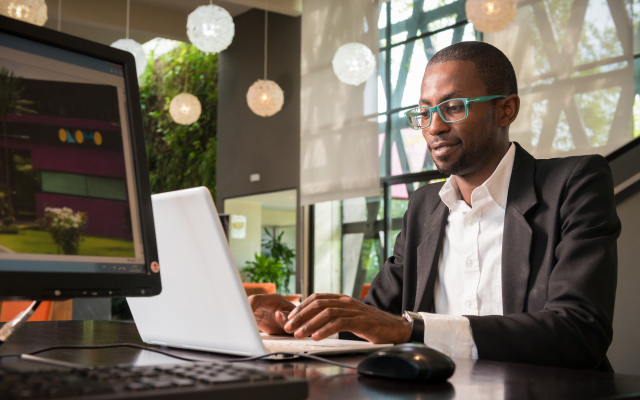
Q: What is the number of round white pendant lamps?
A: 7